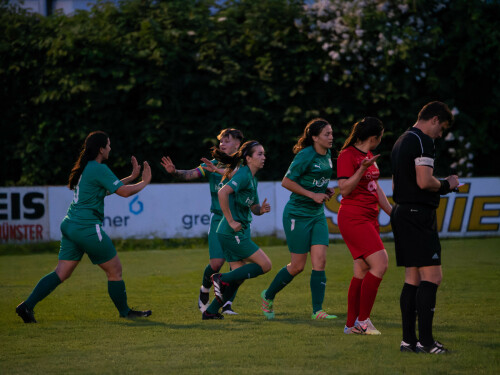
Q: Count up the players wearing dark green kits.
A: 4